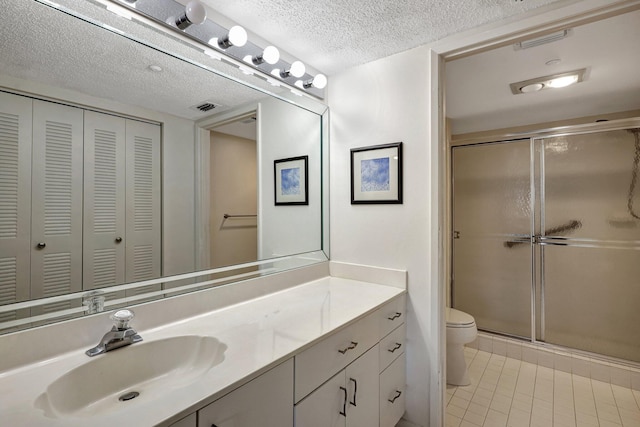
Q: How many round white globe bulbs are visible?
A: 5